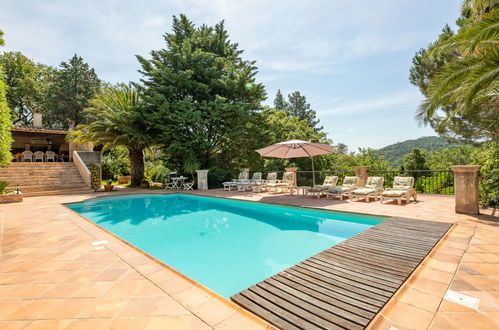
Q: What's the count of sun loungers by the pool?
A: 8